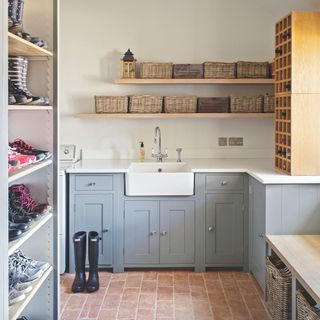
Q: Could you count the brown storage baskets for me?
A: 12